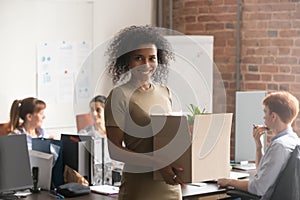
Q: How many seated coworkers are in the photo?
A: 3